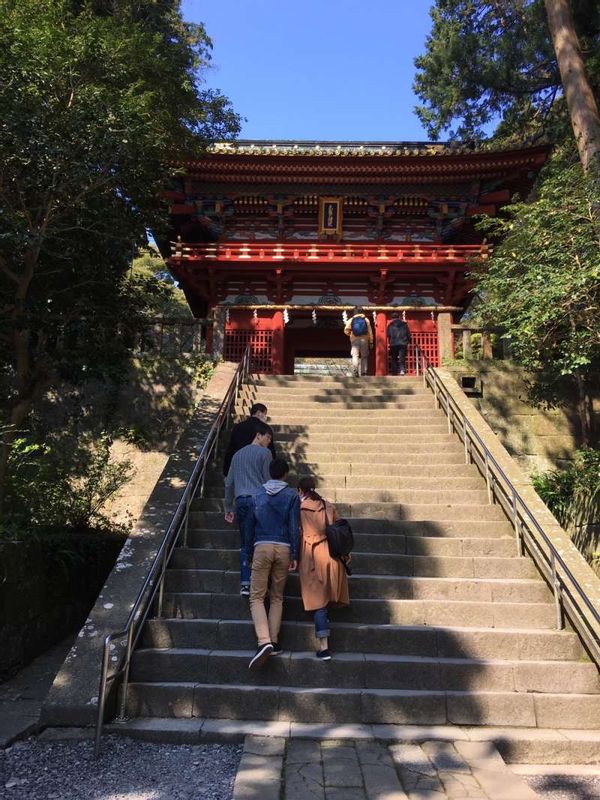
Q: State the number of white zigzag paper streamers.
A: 8